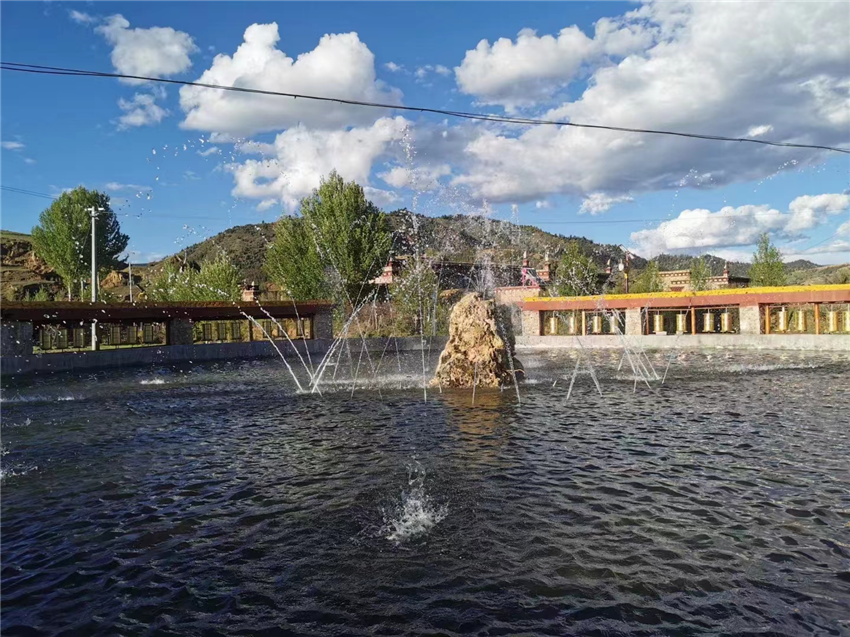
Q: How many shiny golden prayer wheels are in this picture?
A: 12